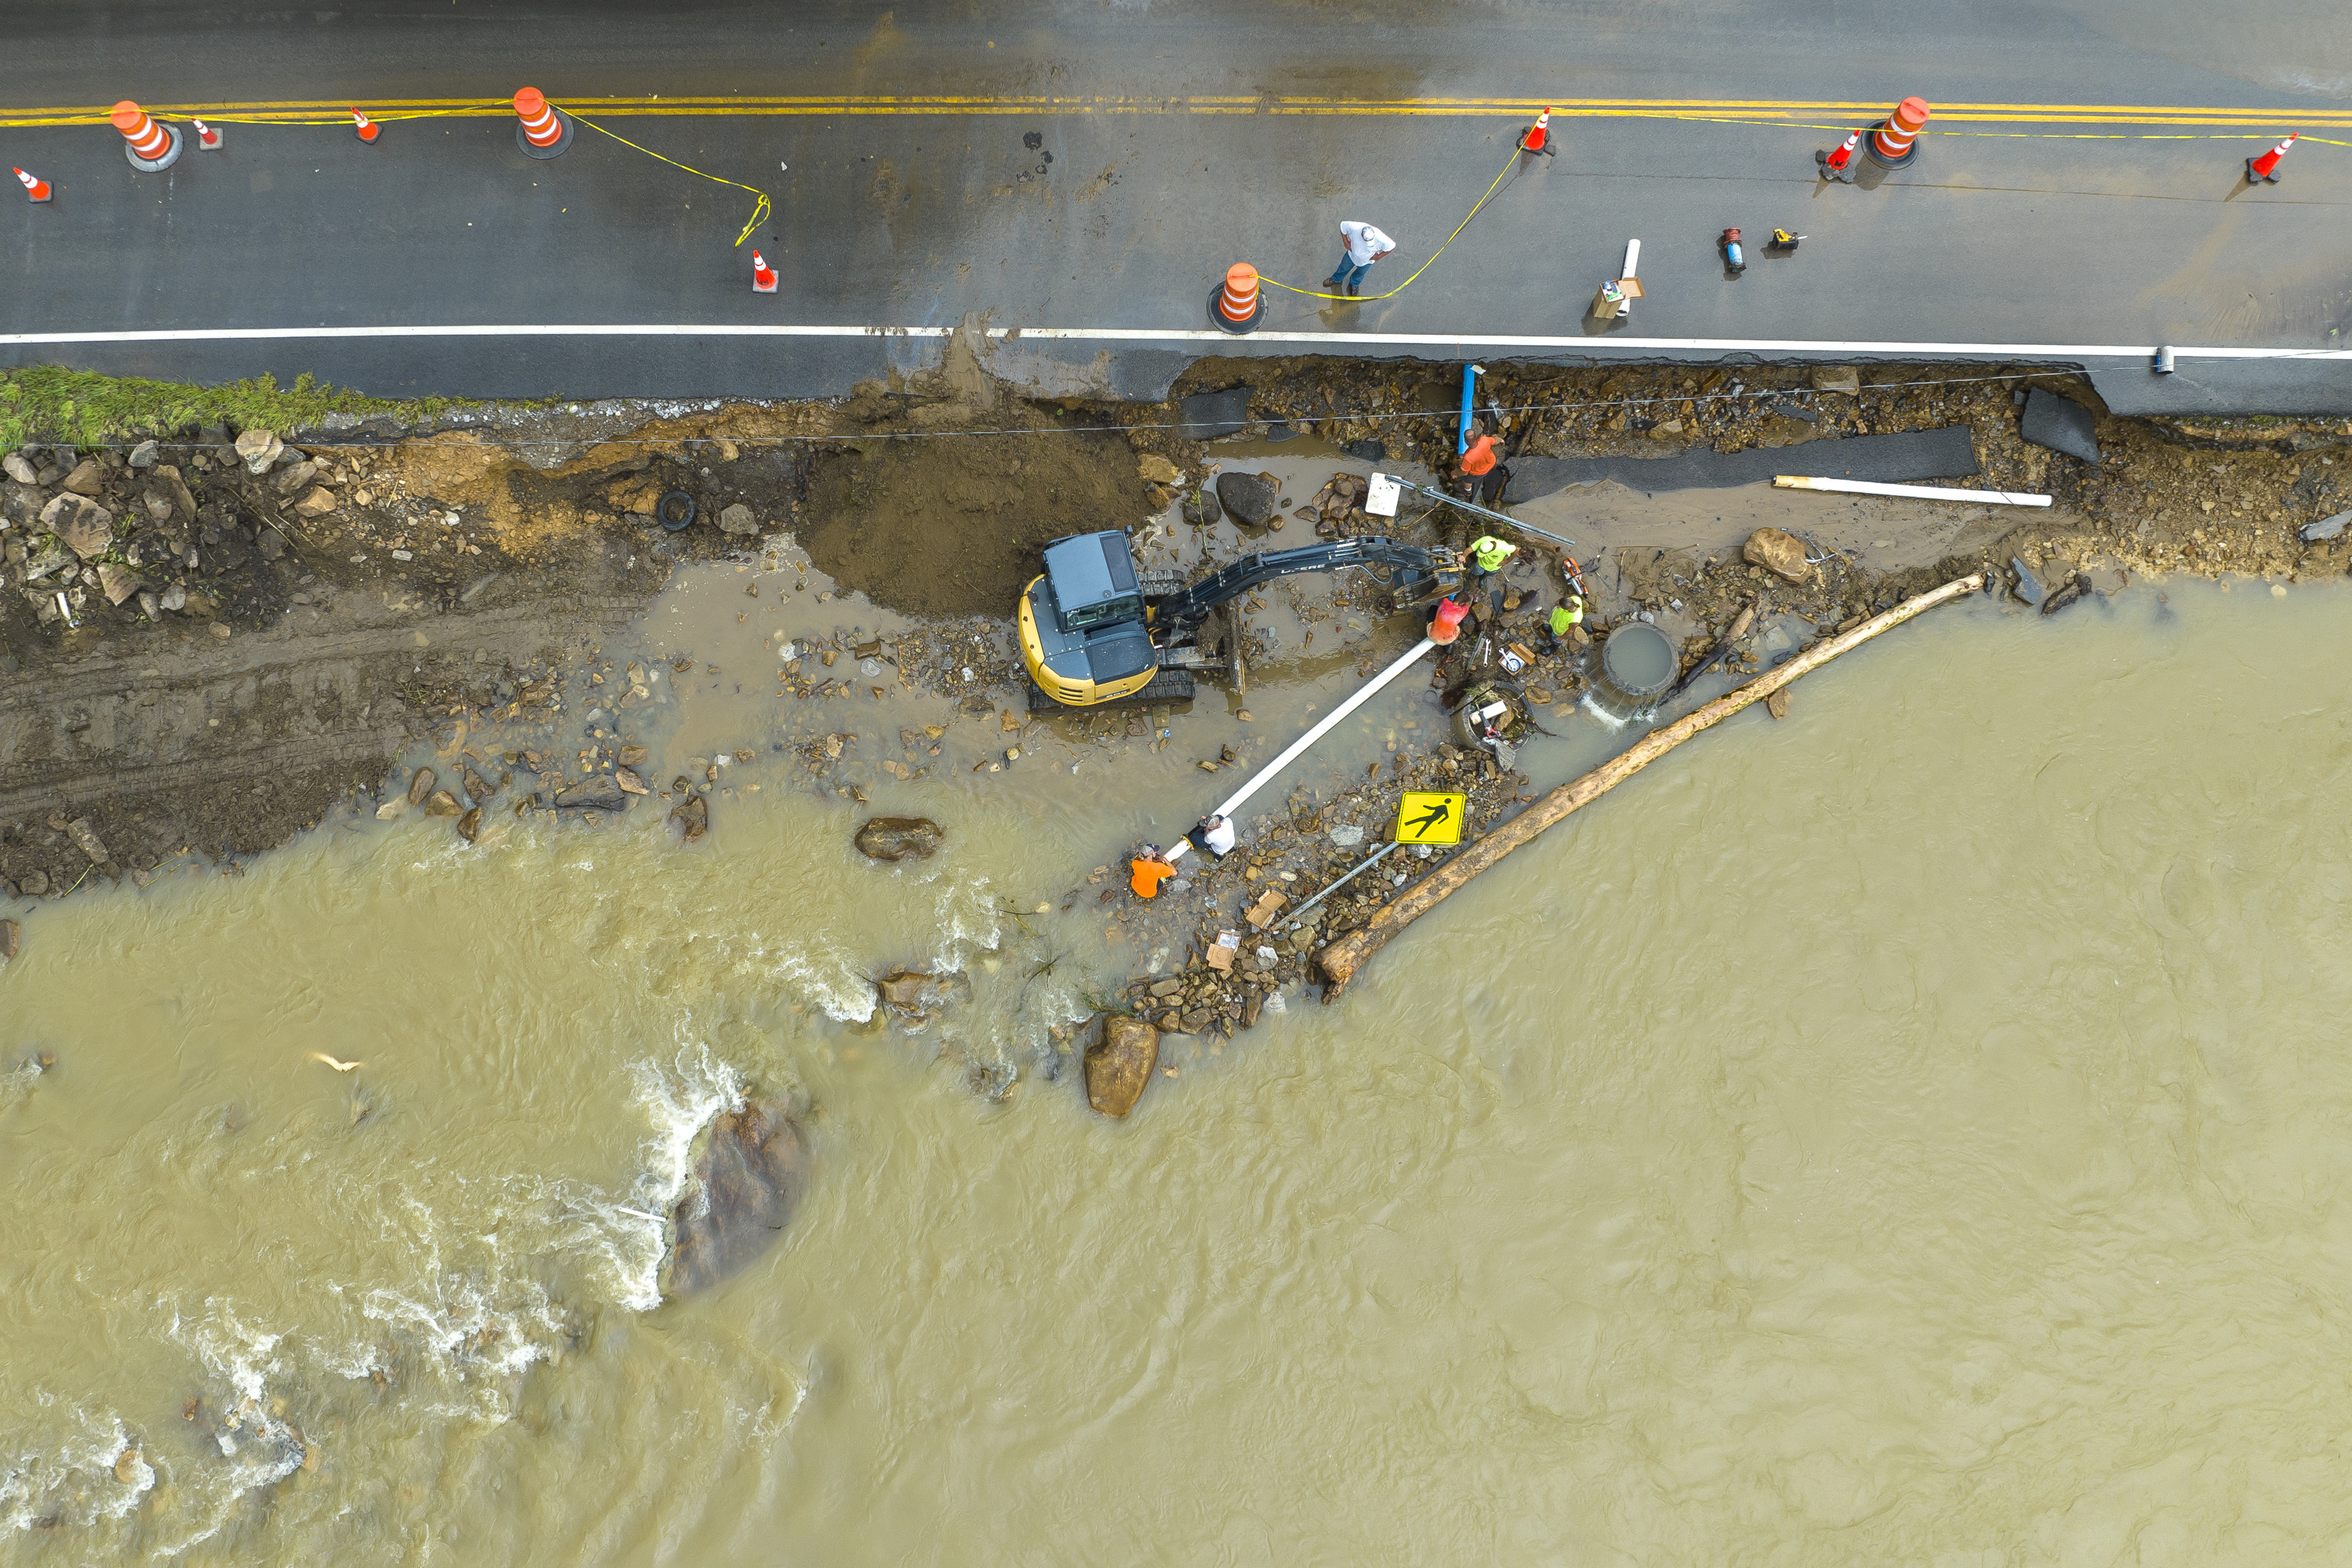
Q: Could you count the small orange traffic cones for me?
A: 7